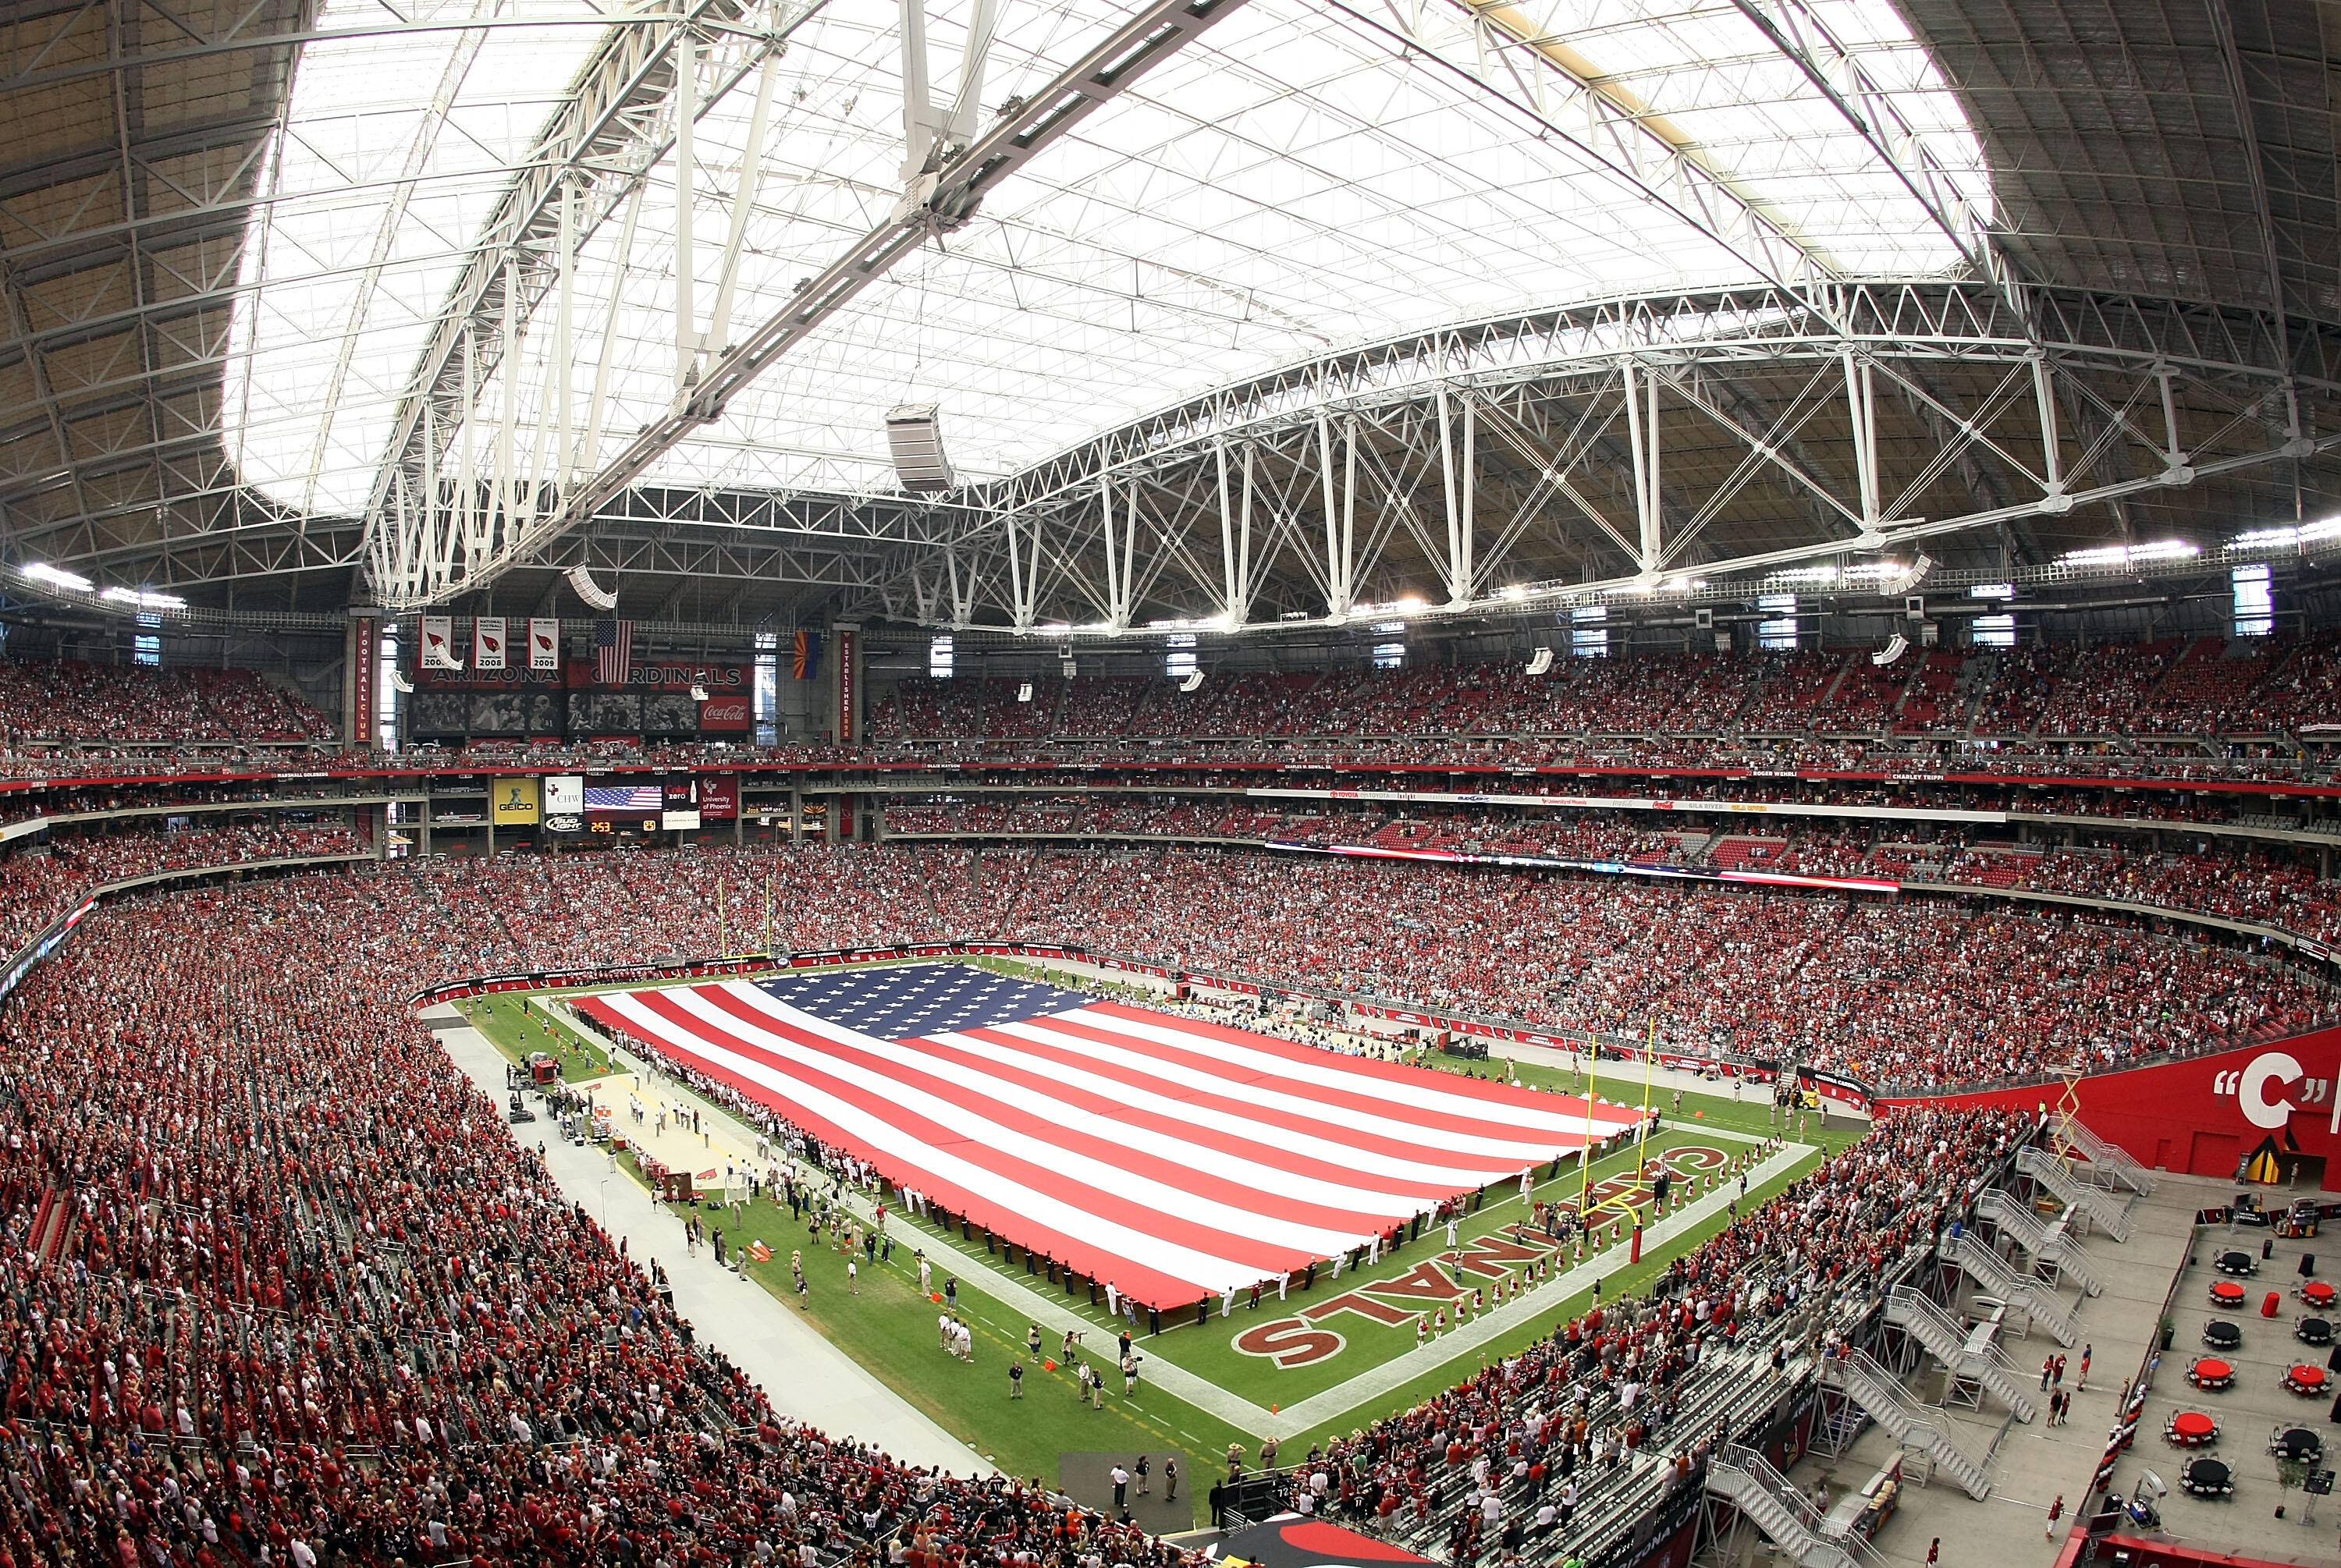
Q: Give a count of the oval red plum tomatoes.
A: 0